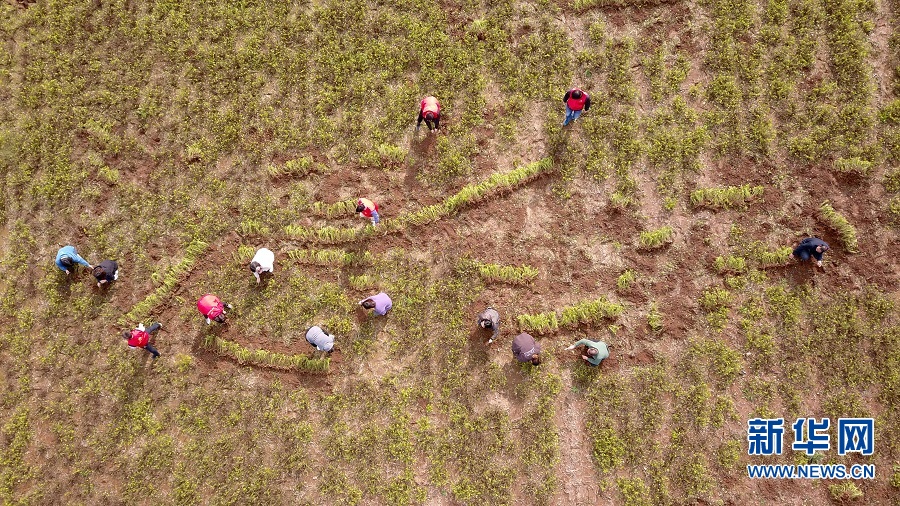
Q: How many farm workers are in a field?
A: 14